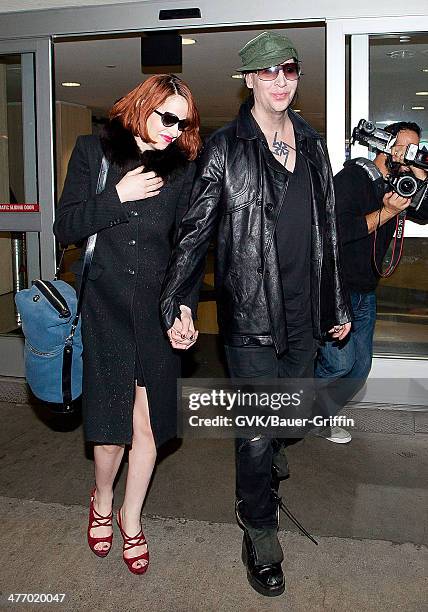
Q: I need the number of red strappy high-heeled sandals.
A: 2